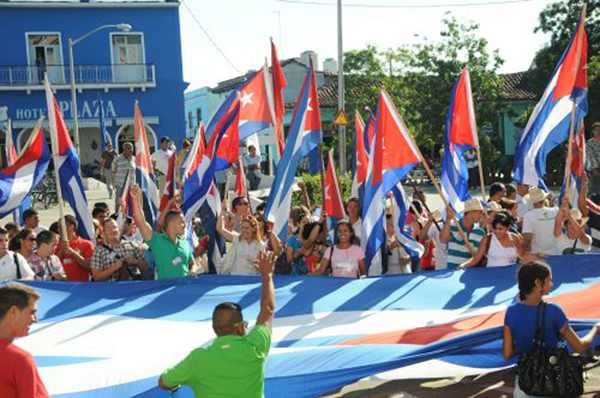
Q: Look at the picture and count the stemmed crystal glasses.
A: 0